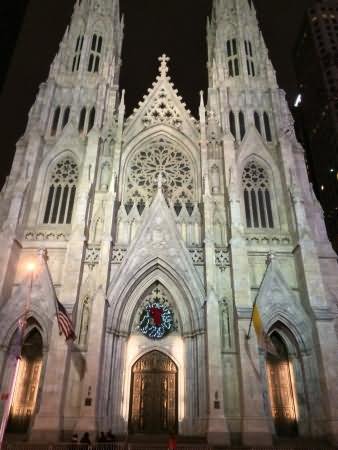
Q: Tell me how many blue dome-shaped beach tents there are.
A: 0